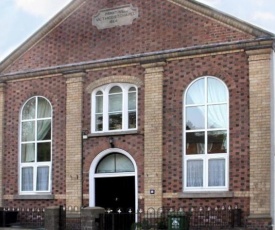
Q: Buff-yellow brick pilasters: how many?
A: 4